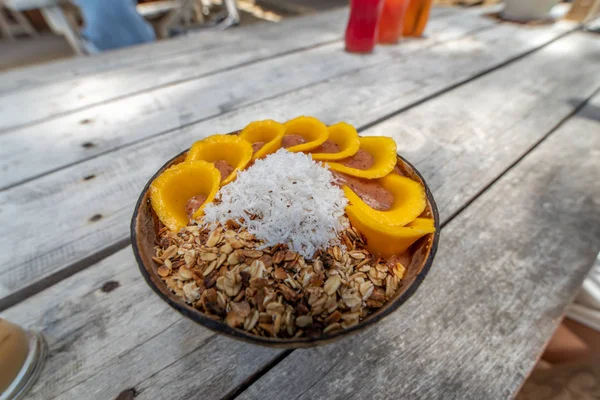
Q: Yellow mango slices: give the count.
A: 8